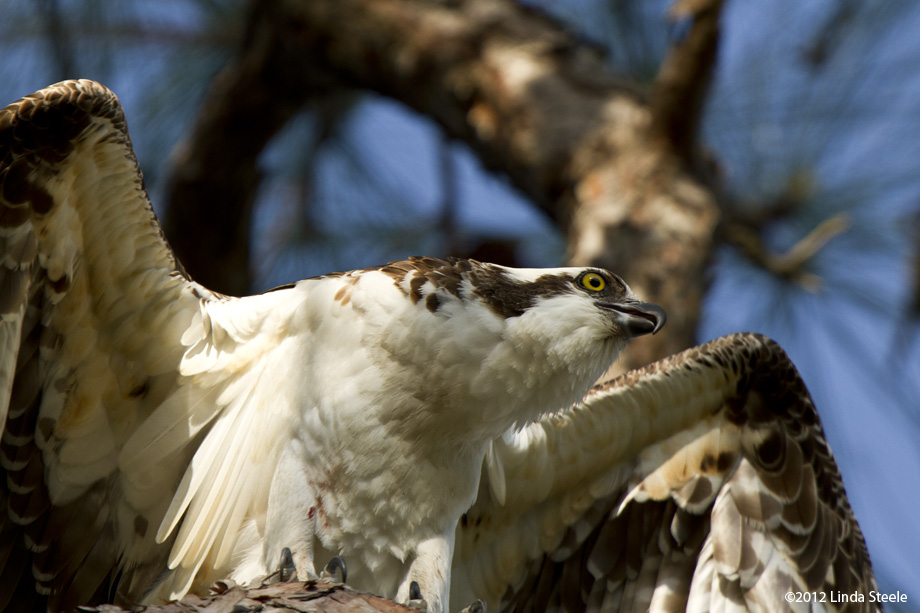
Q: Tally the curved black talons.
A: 4